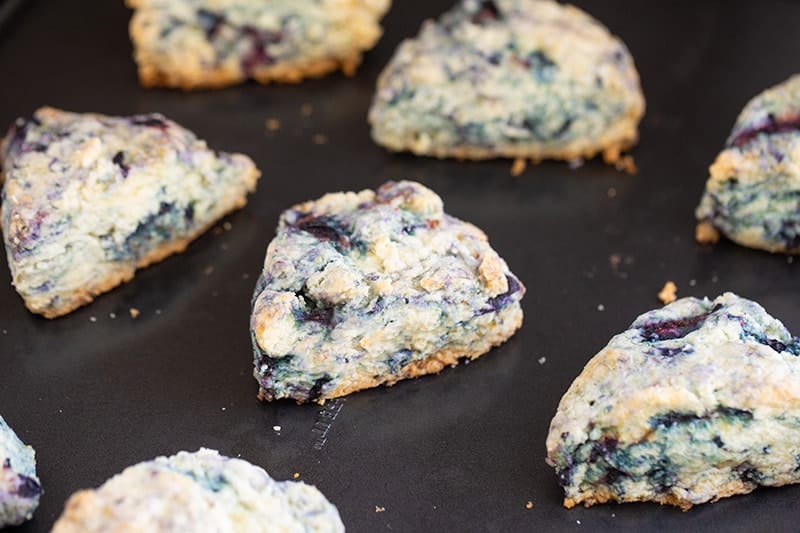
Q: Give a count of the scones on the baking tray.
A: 8